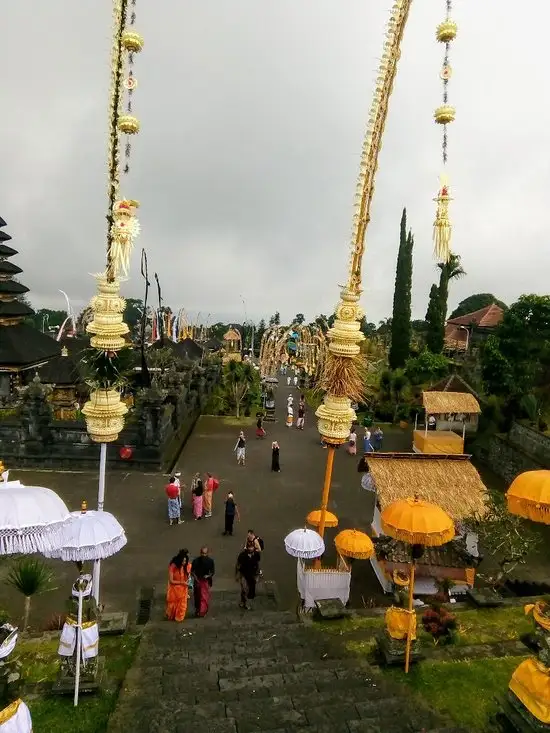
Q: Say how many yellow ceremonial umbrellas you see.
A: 4